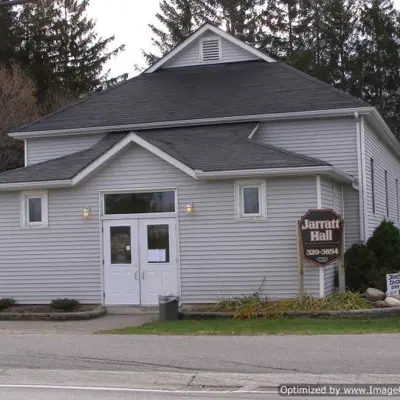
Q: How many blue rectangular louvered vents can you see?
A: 0